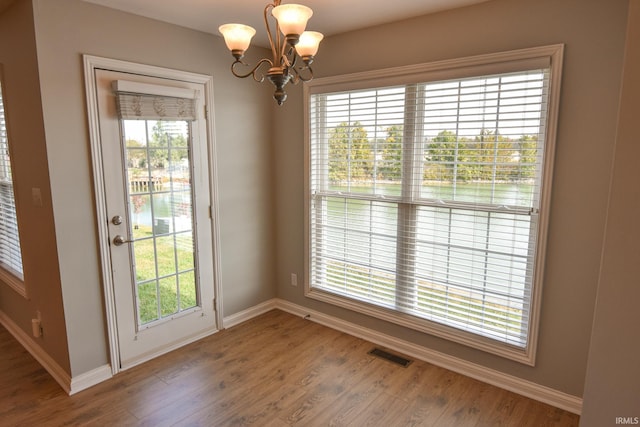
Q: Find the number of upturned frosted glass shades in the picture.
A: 3